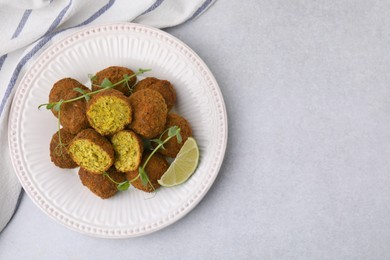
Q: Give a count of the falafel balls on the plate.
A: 12